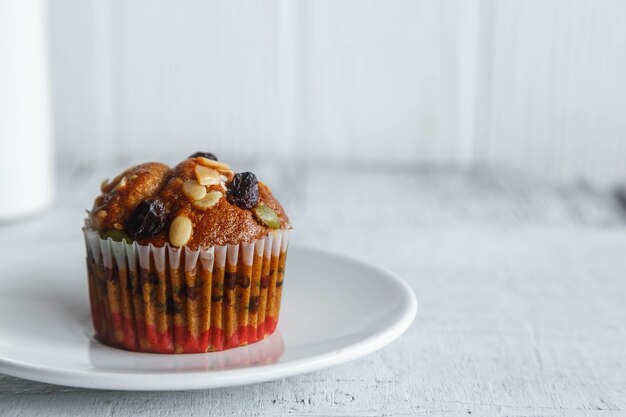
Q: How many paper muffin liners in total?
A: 1